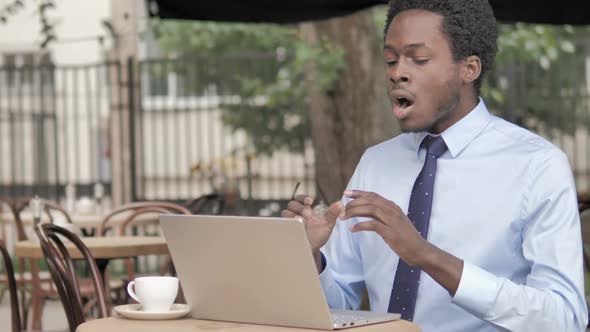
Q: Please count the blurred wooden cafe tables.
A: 2